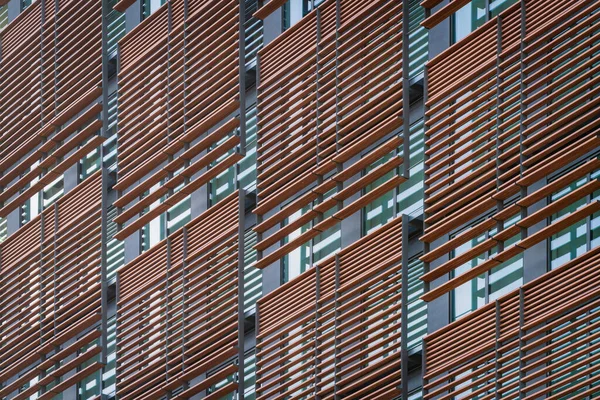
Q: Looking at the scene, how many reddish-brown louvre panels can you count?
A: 8